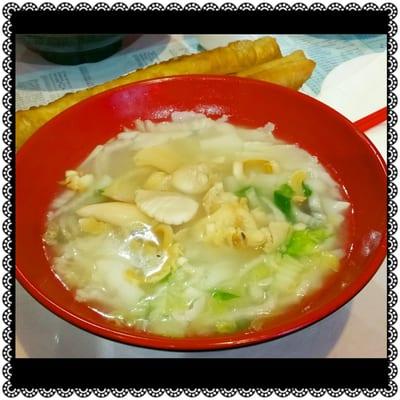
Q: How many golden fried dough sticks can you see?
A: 2